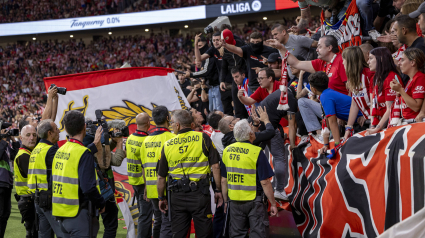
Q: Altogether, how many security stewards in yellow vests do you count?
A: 7